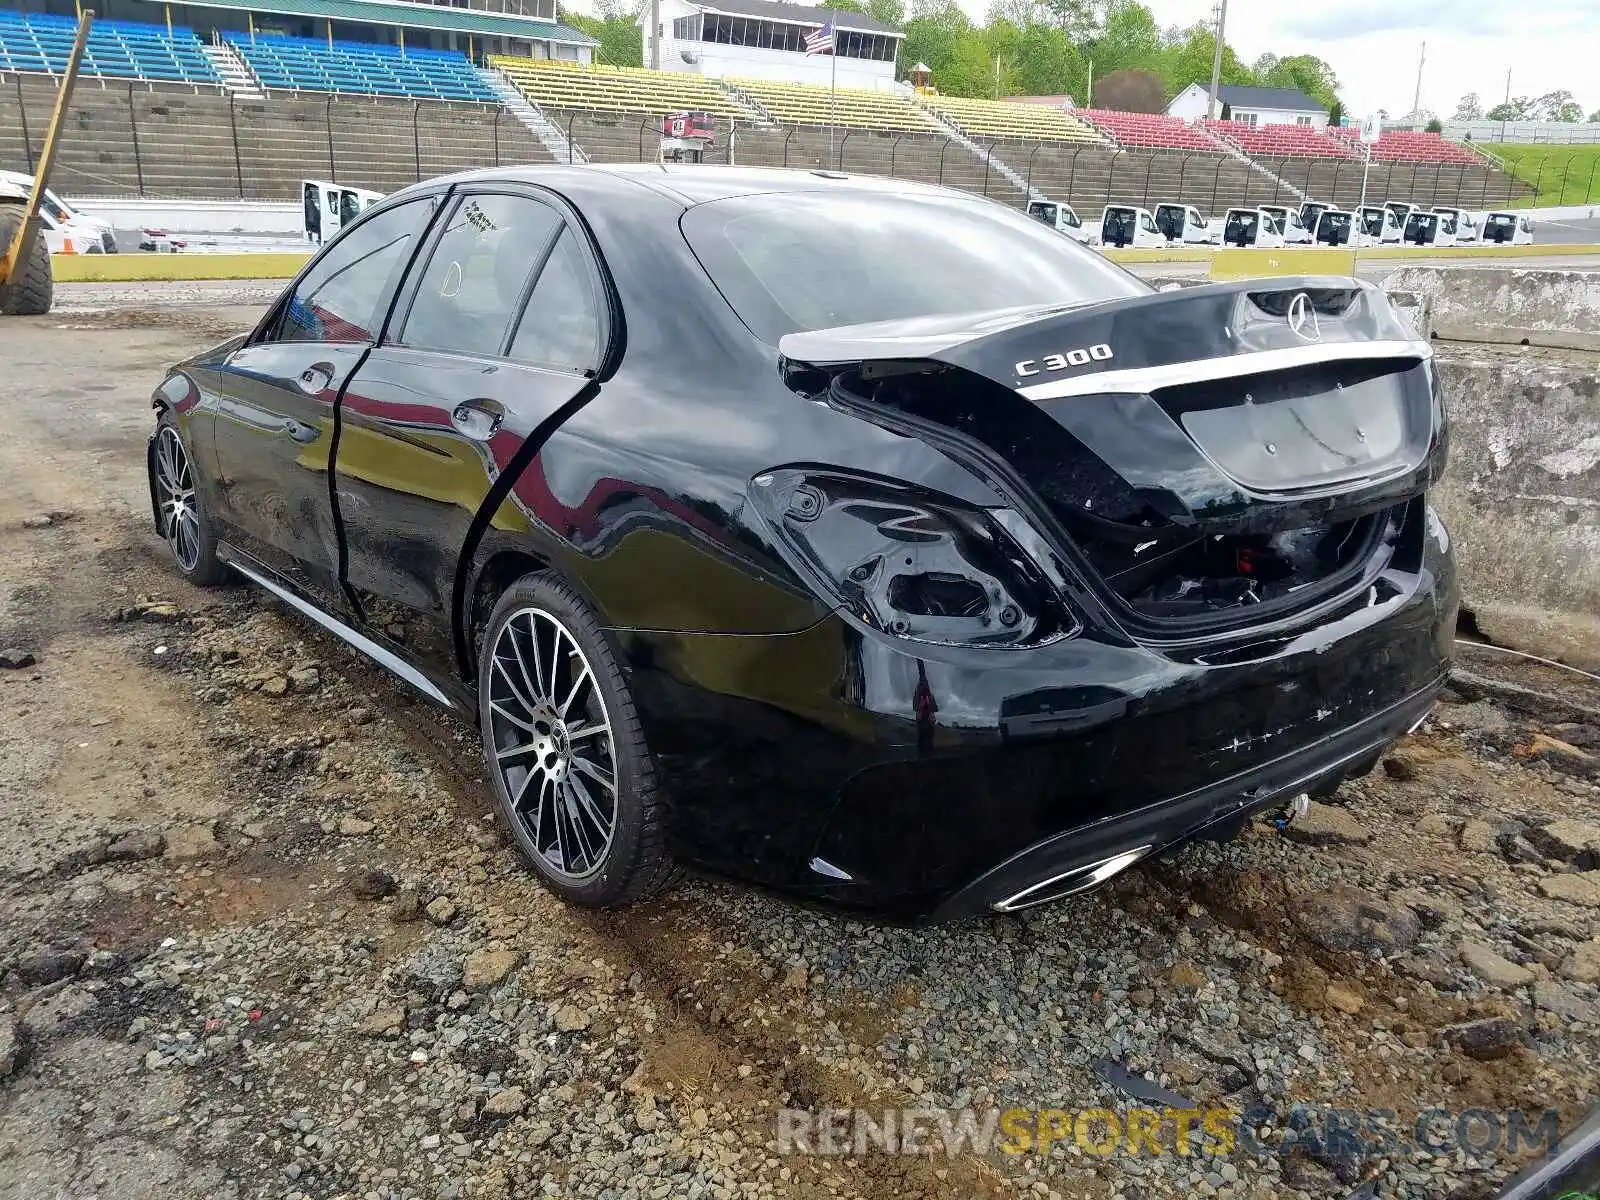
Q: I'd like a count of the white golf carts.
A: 12